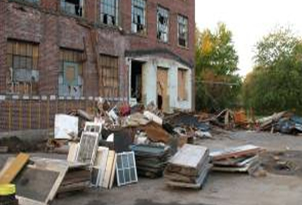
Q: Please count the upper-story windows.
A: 6